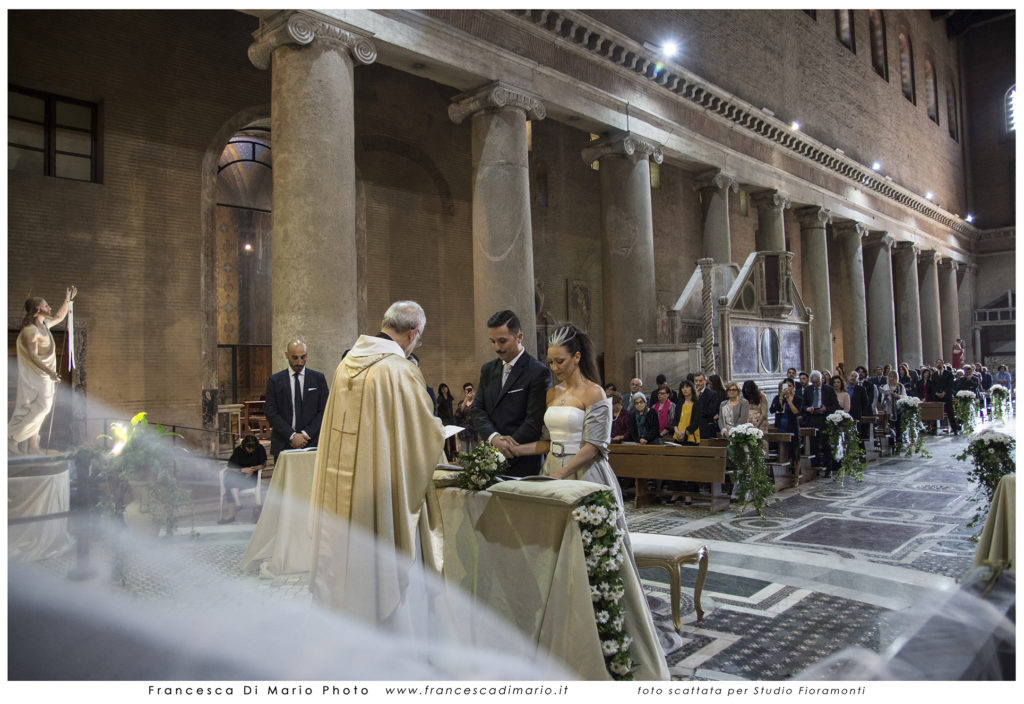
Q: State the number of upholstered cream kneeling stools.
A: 1